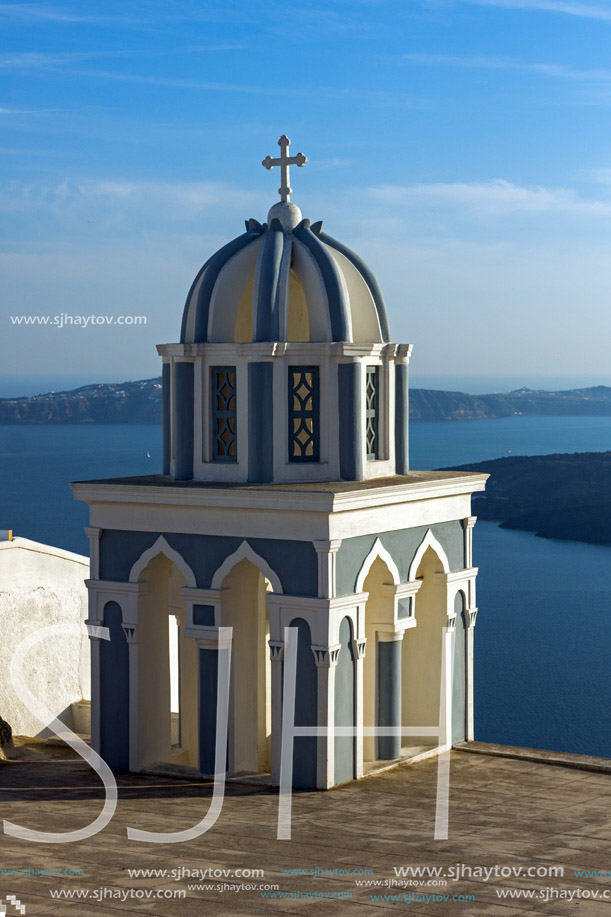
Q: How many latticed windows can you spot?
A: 3